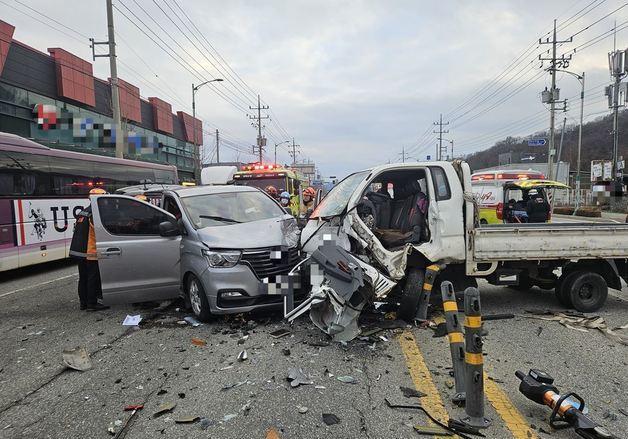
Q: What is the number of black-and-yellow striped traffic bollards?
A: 3